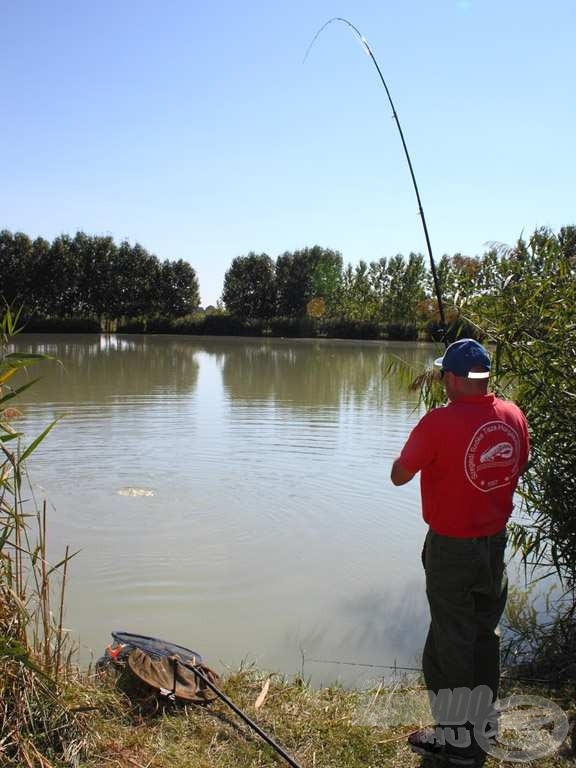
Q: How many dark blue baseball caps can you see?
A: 1